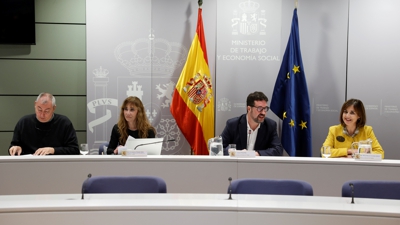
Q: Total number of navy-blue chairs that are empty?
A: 3